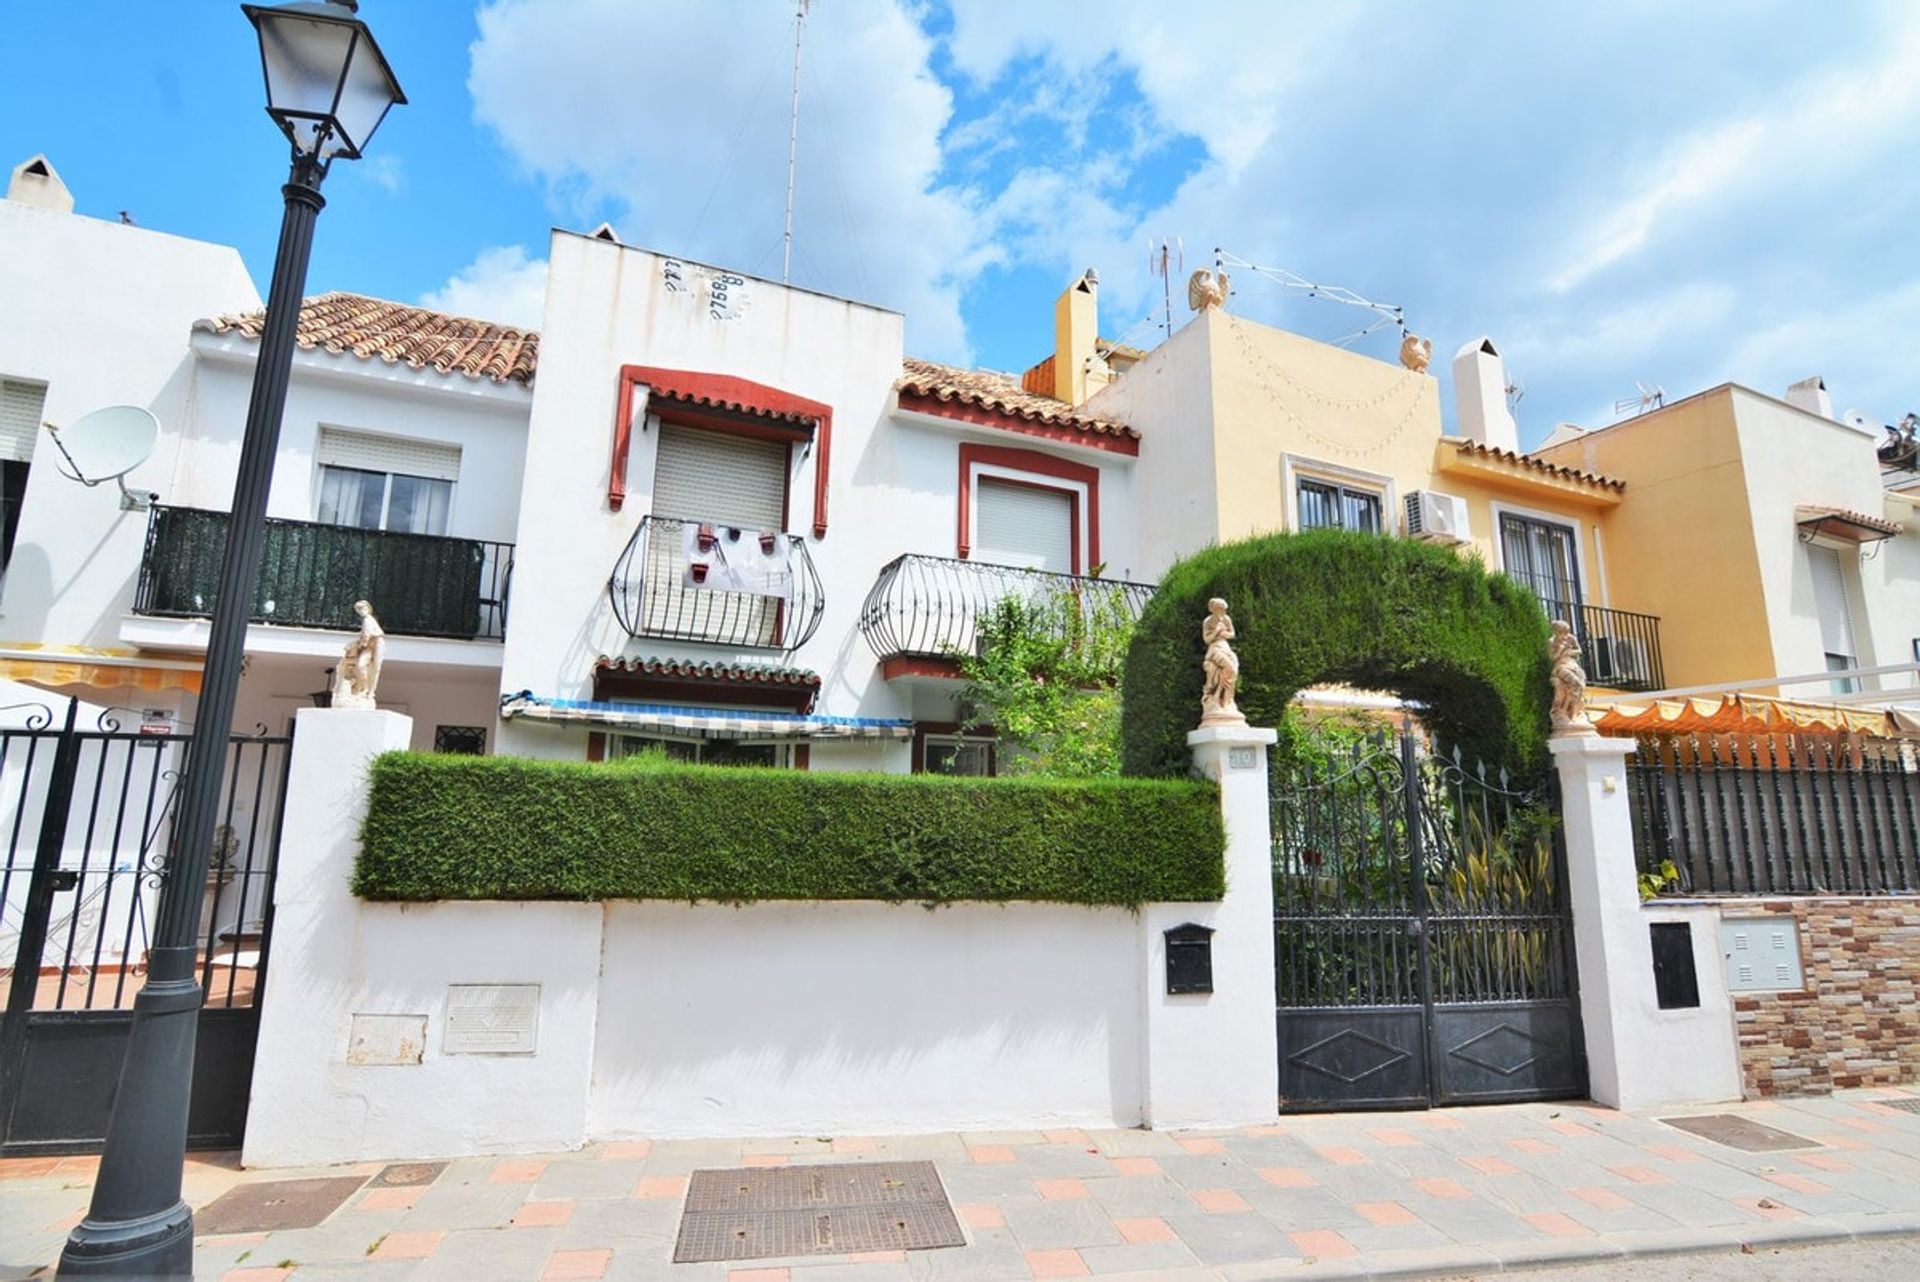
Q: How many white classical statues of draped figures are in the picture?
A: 3